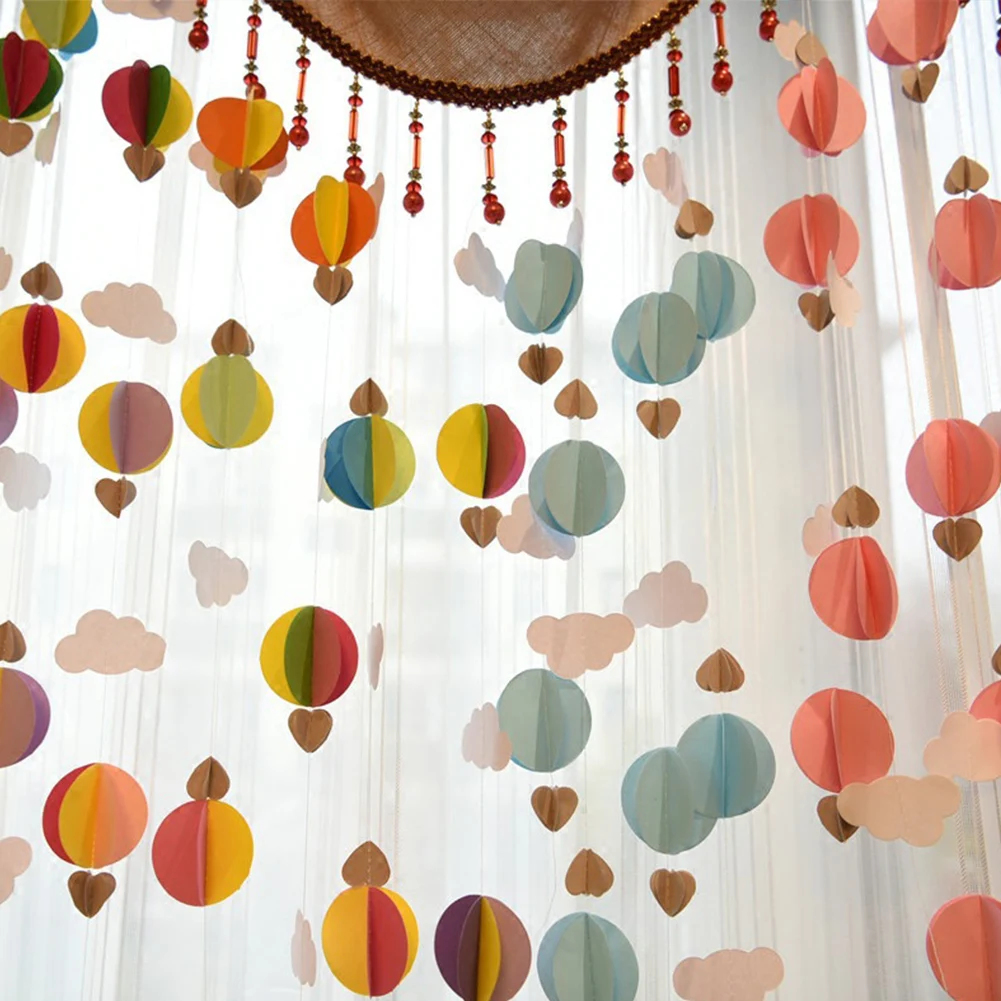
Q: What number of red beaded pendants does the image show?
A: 11